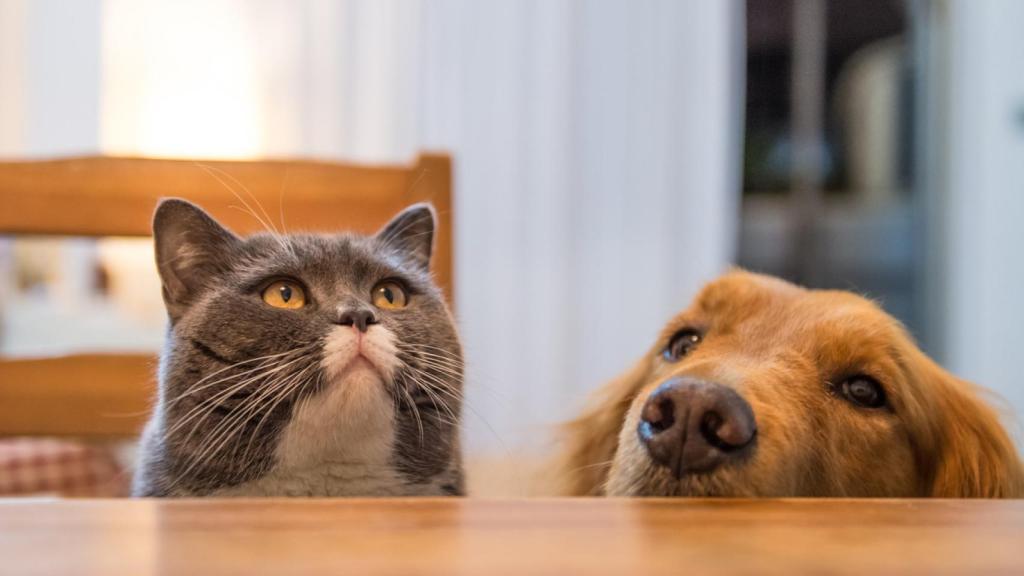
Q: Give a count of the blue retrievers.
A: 0